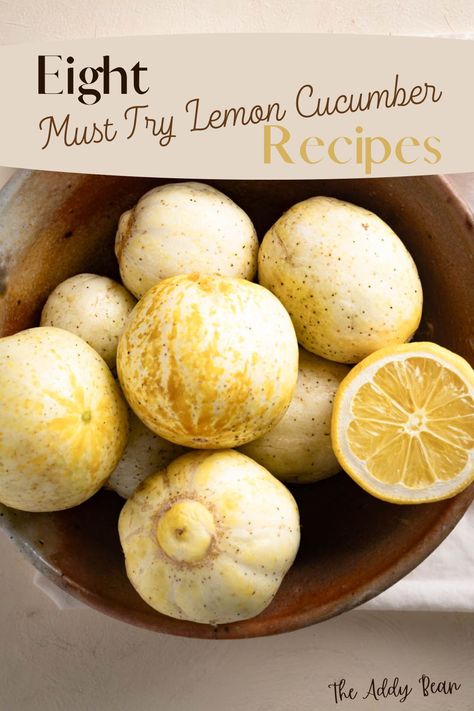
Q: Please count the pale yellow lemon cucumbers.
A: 8